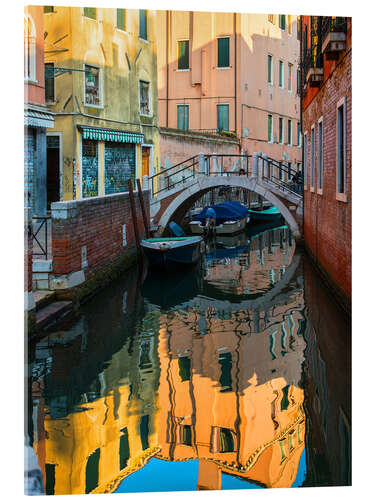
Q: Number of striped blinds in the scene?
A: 1